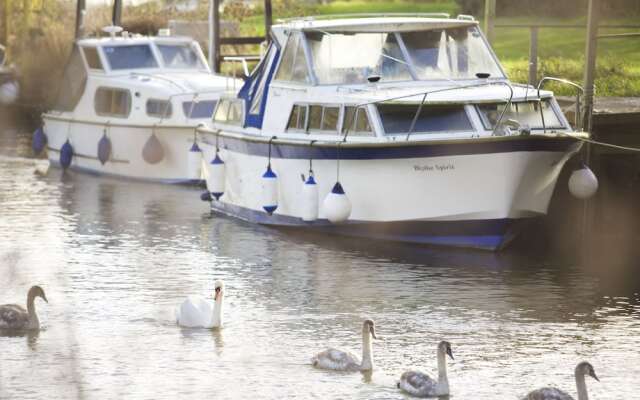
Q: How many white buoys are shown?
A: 6